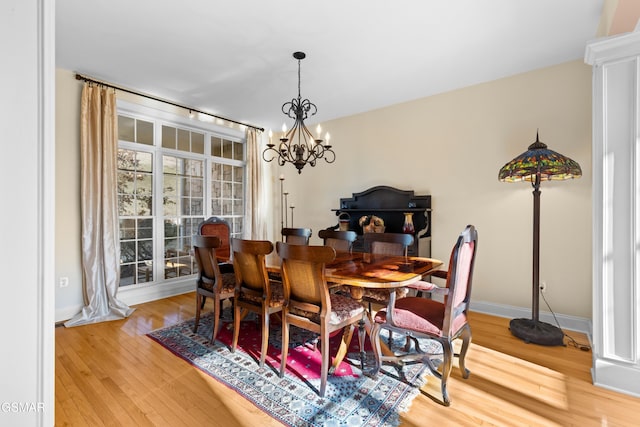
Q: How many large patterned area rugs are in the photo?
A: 1